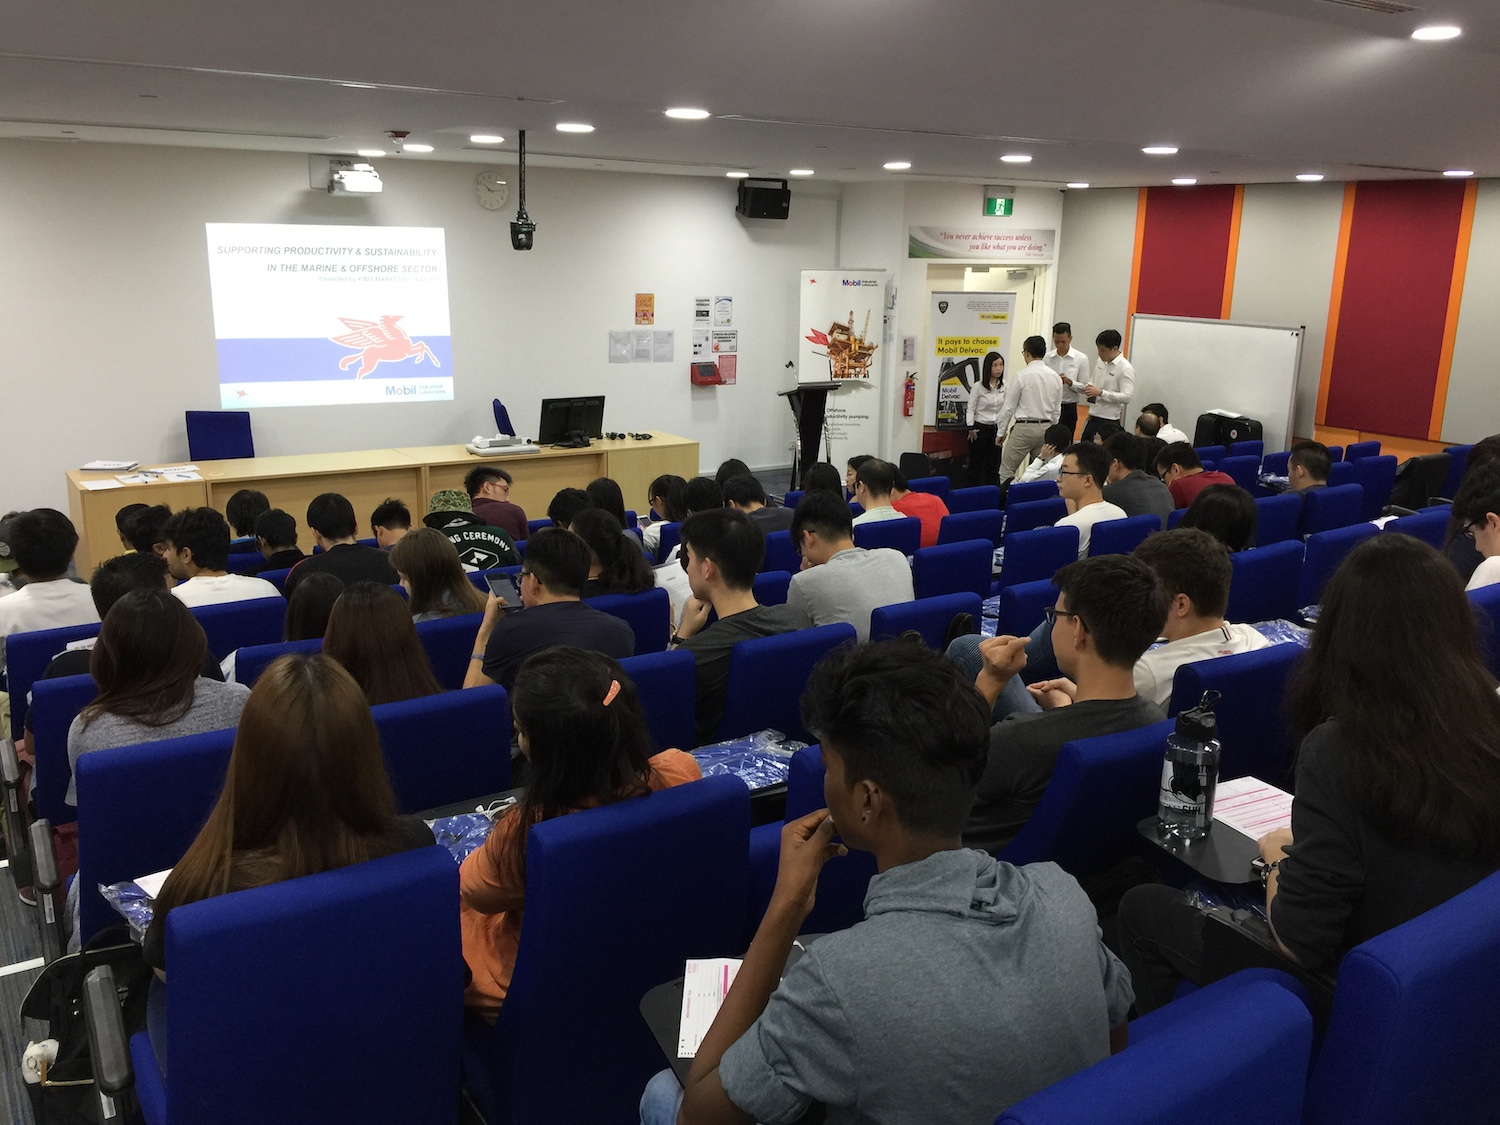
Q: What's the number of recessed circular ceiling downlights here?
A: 15